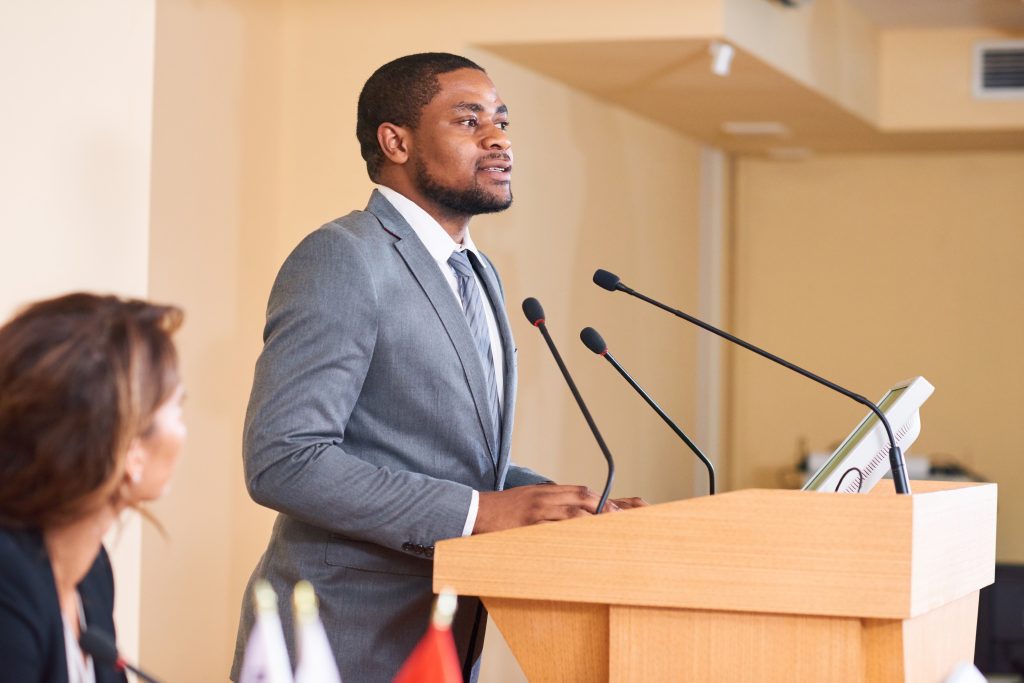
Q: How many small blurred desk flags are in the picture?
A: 3